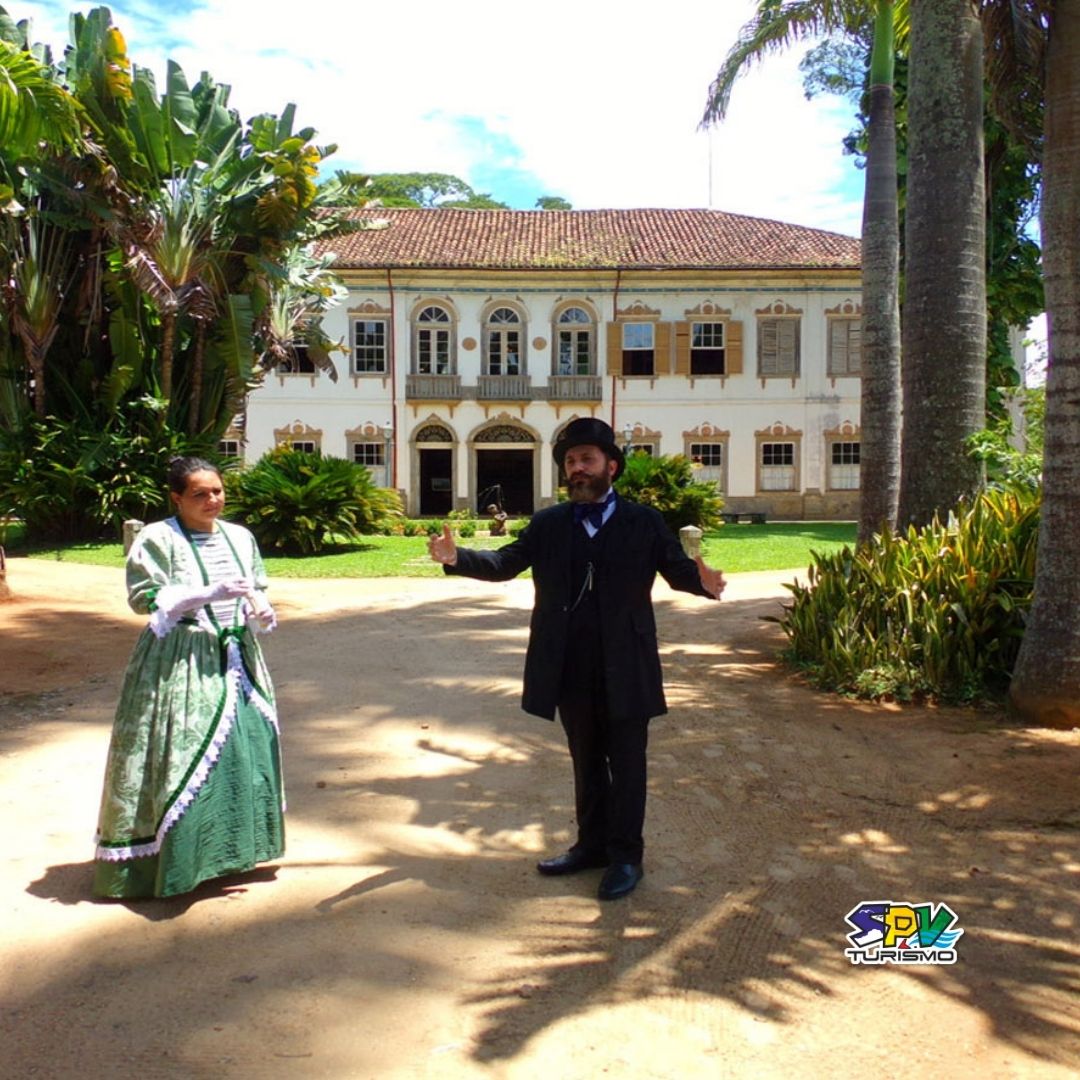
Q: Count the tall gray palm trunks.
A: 3